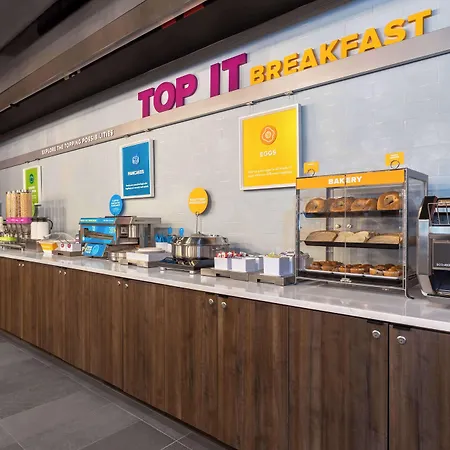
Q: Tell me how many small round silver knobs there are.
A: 10